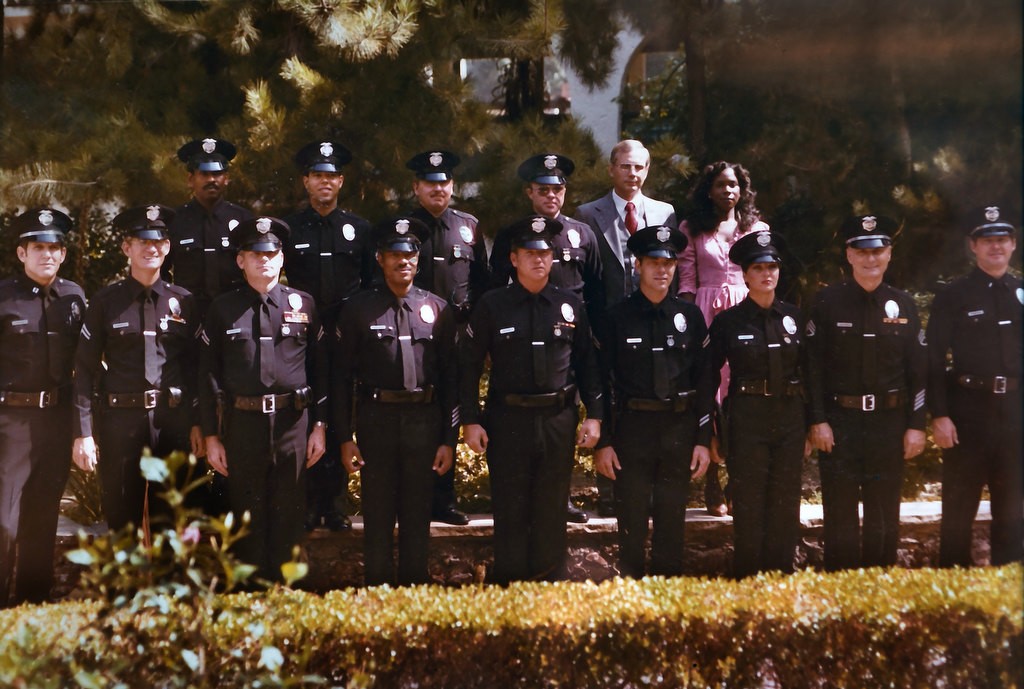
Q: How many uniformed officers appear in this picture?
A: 13